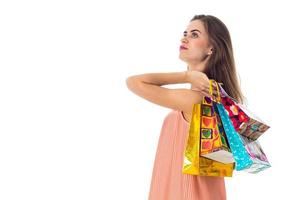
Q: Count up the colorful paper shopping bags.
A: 4